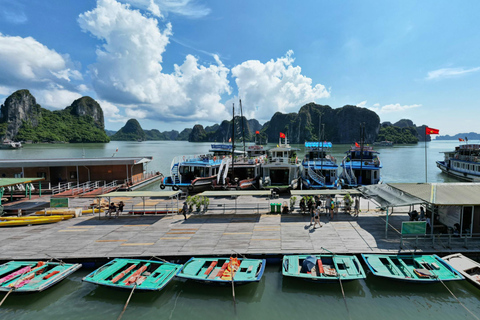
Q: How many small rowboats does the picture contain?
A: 6